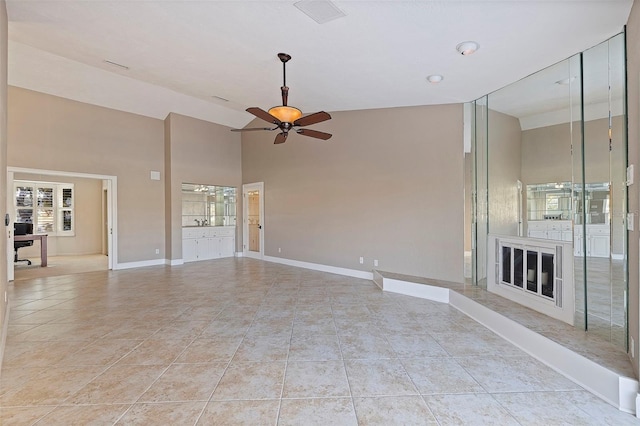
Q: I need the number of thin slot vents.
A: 2